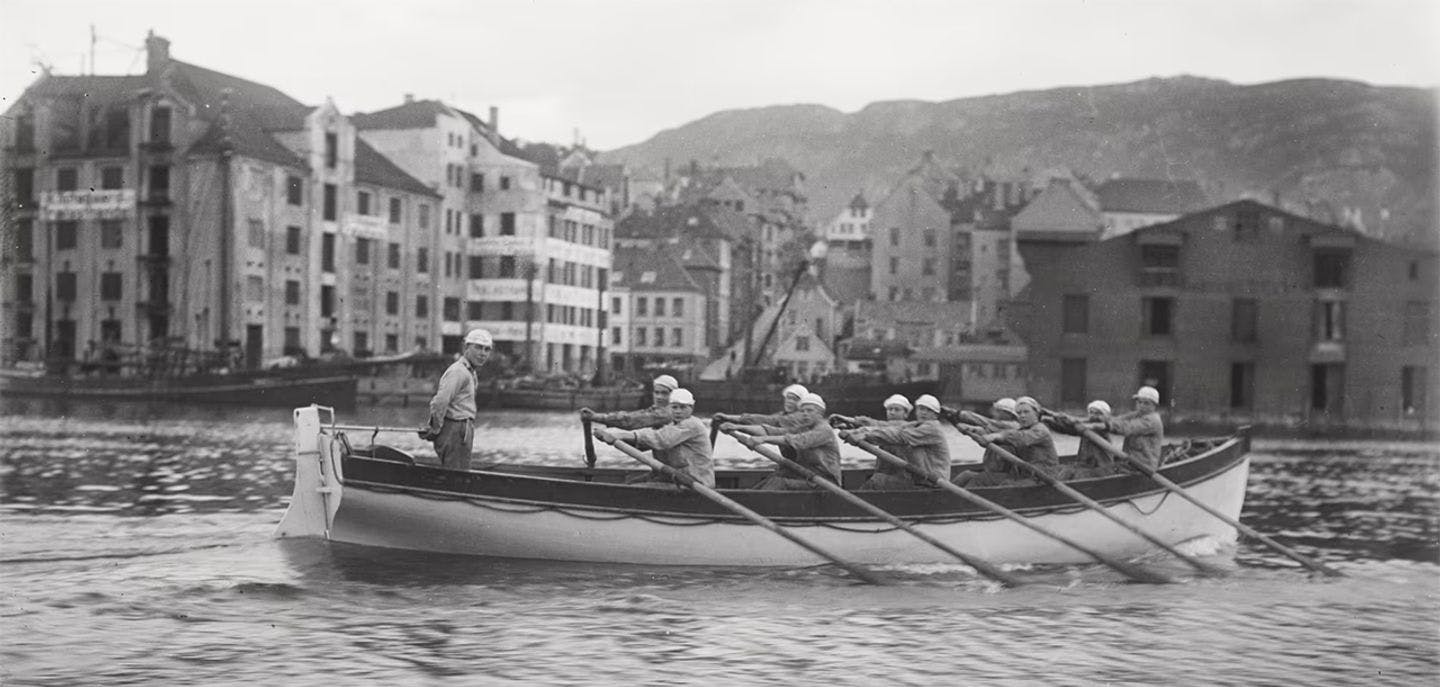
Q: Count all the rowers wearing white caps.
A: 10